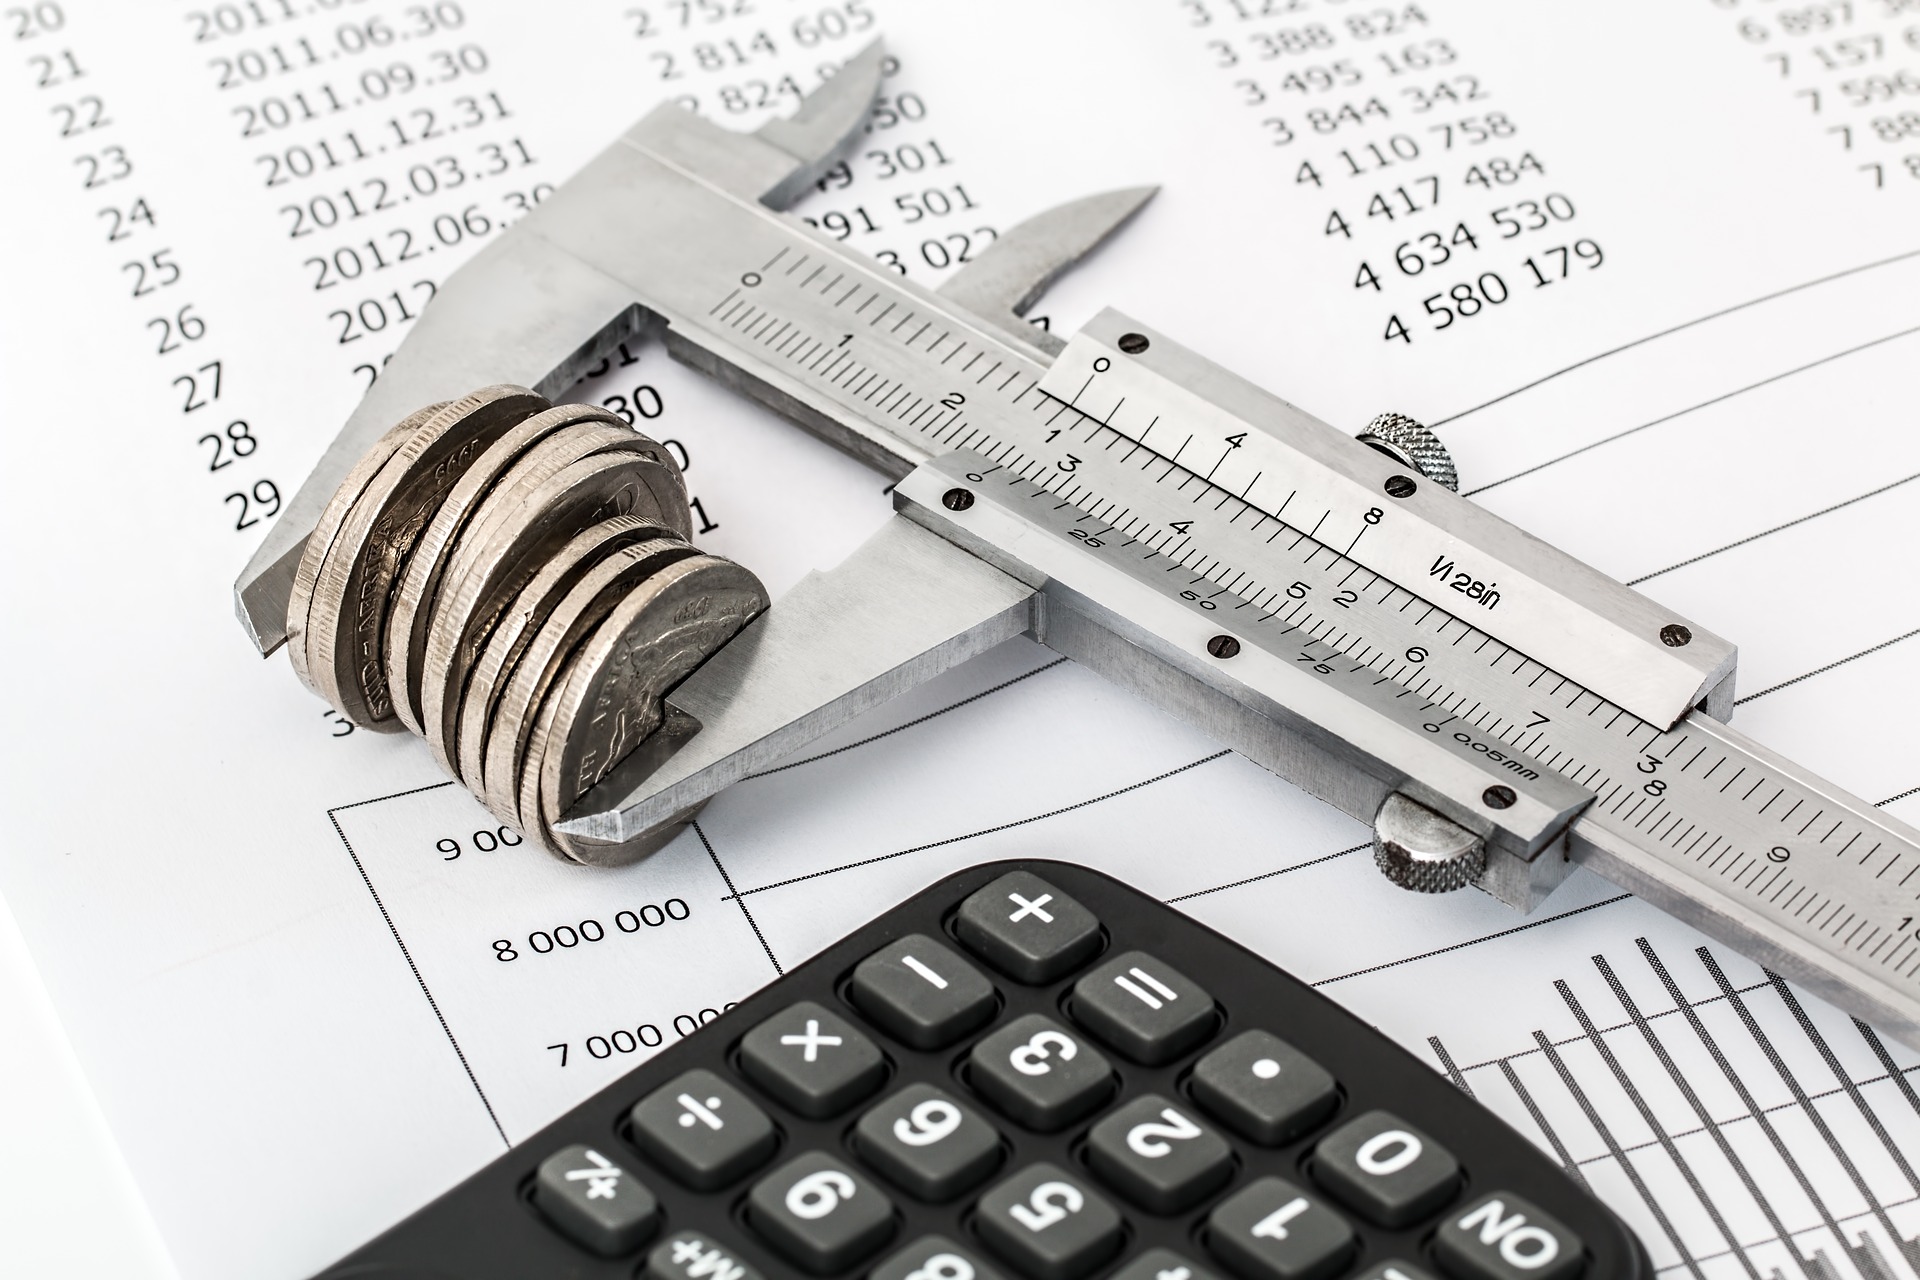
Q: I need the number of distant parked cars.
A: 0